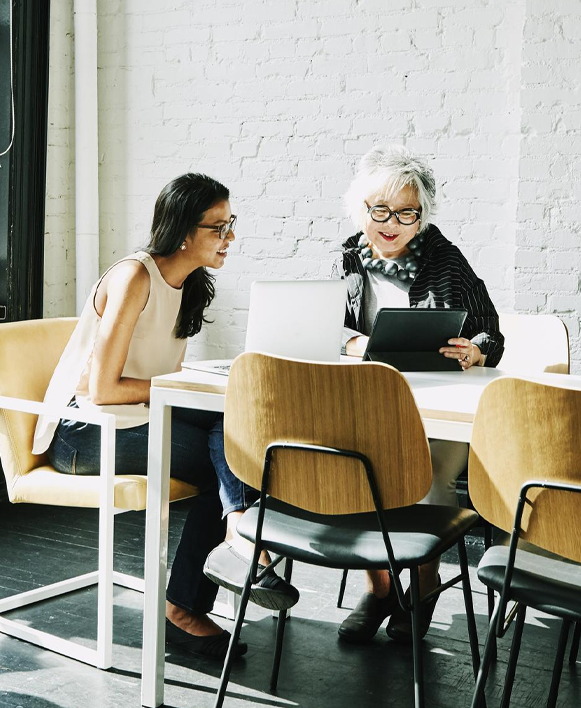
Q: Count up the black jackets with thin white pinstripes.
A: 1